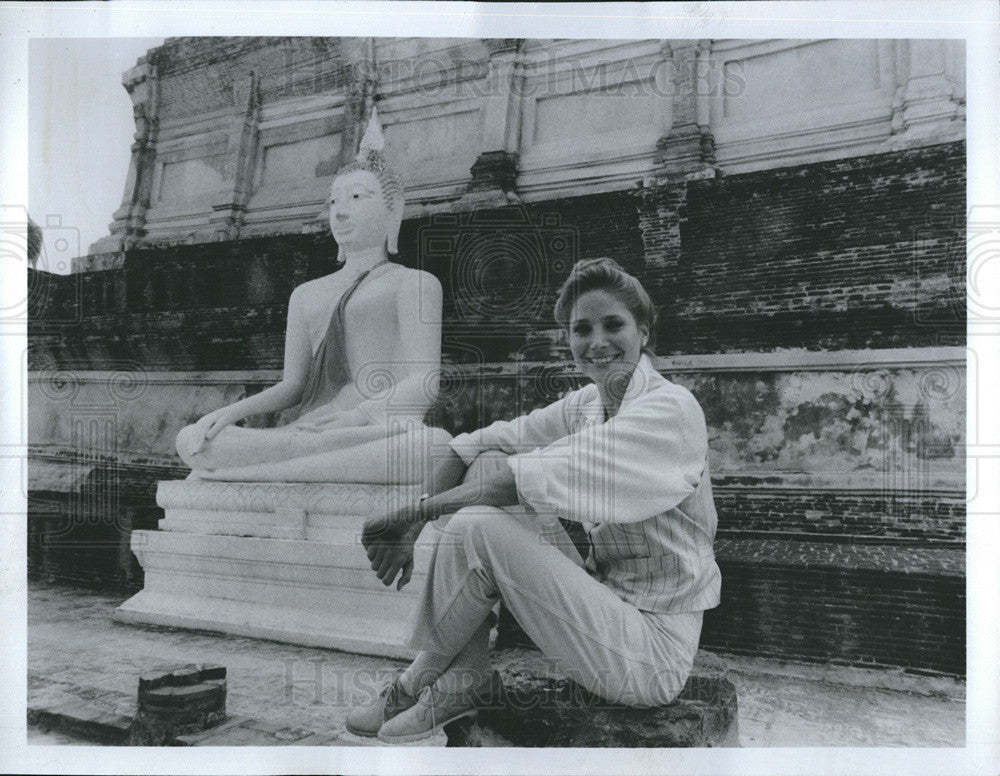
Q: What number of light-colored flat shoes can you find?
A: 2